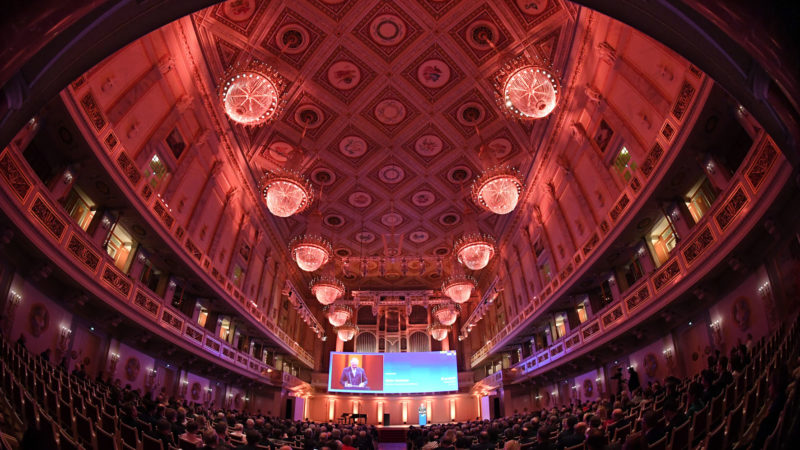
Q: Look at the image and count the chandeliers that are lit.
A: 12